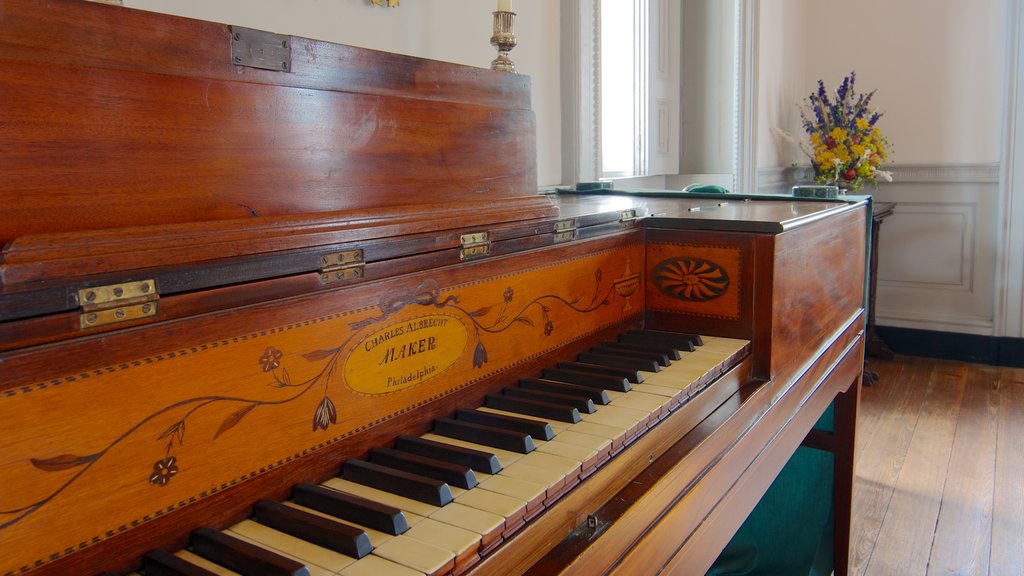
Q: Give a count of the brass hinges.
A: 5